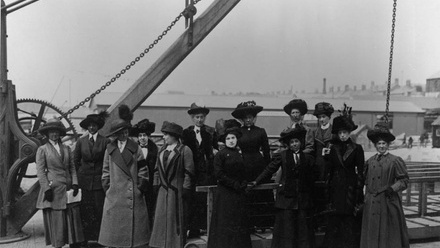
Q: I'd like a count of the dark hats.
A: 13